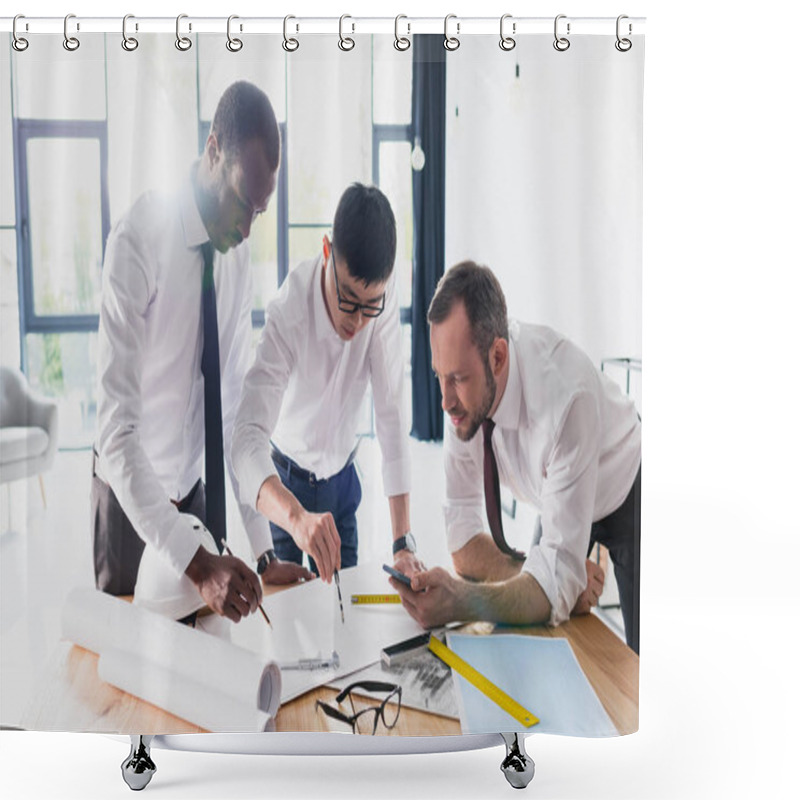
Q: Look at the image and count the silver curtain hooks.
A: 12